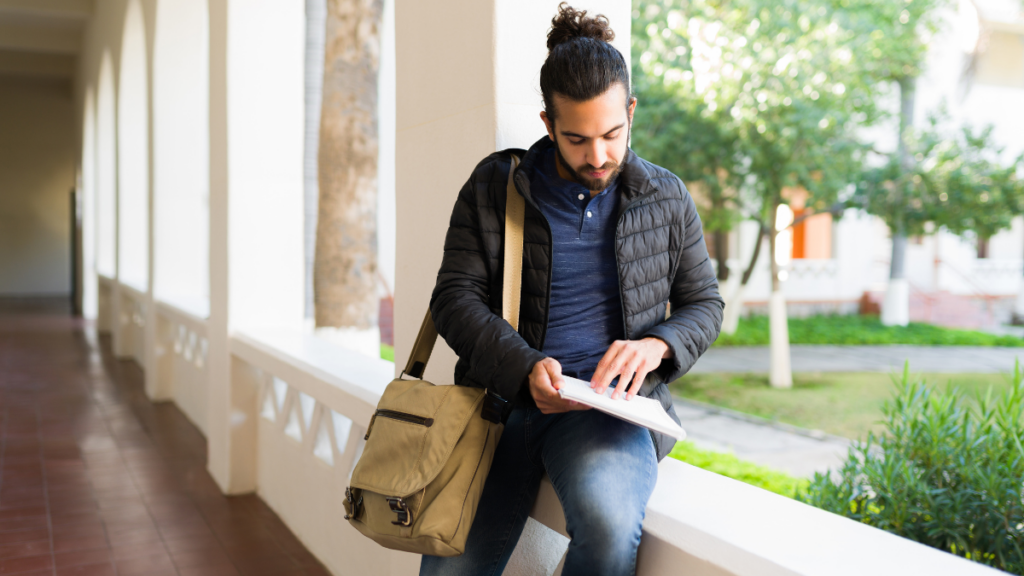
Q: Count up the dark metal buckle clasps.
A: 2